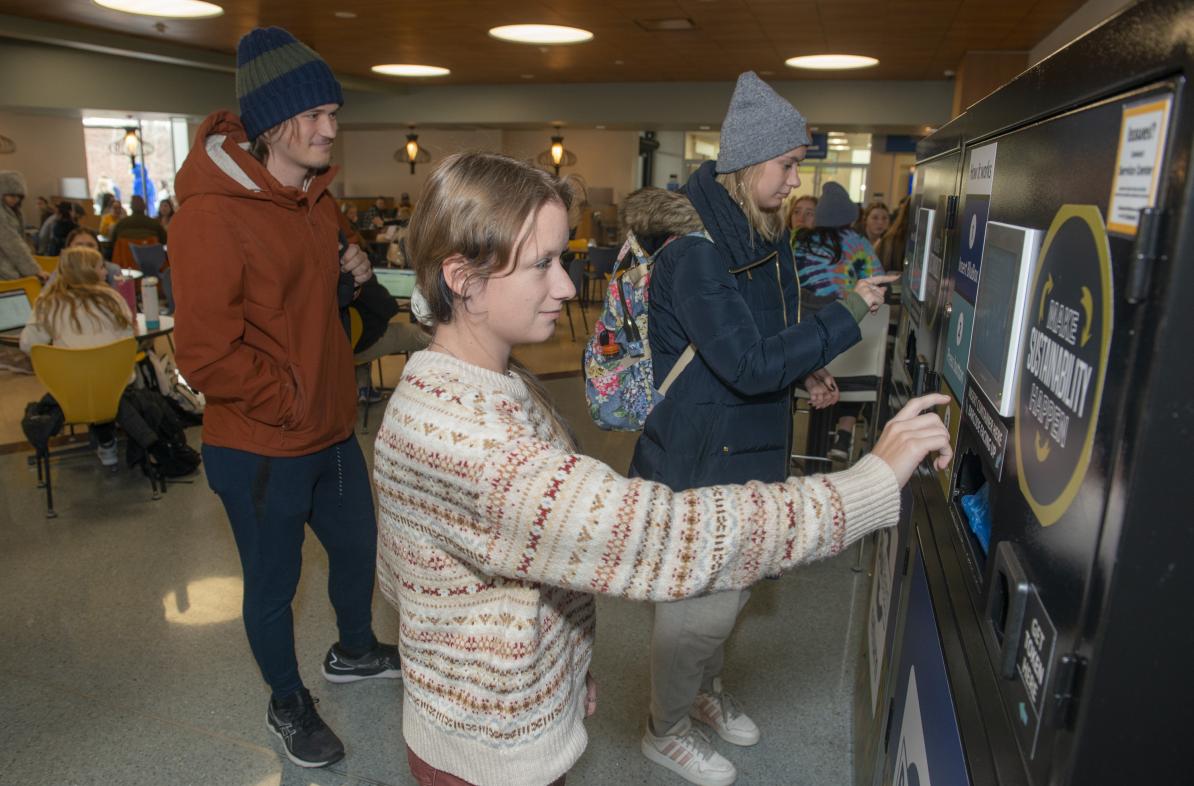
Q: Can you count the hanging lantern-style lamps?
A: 3